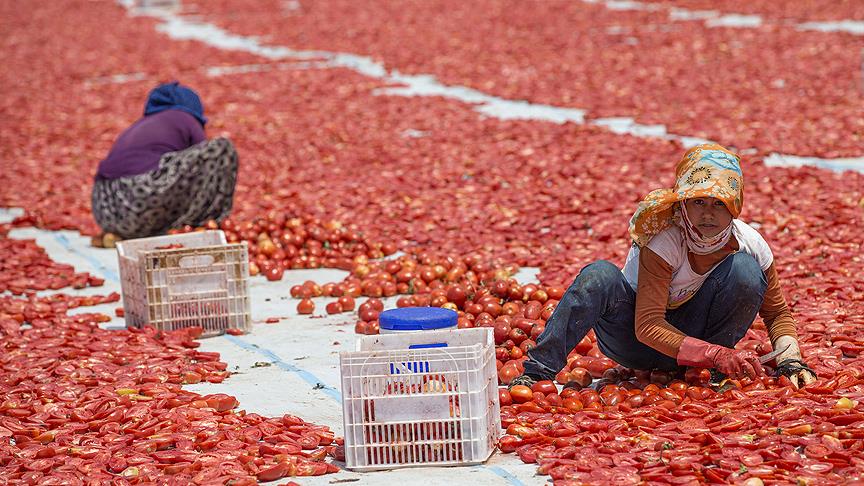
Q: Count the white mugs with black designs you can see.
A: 0